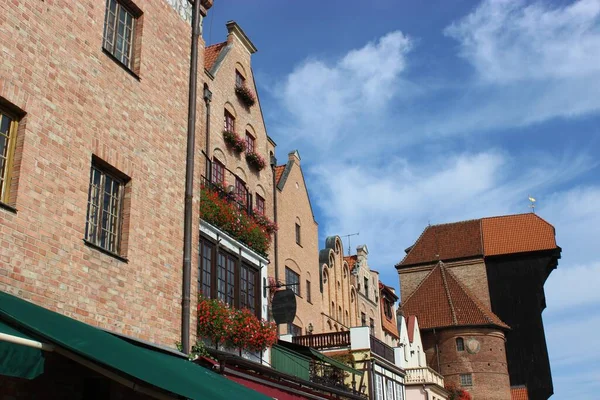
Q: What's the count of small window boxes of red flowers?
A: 3